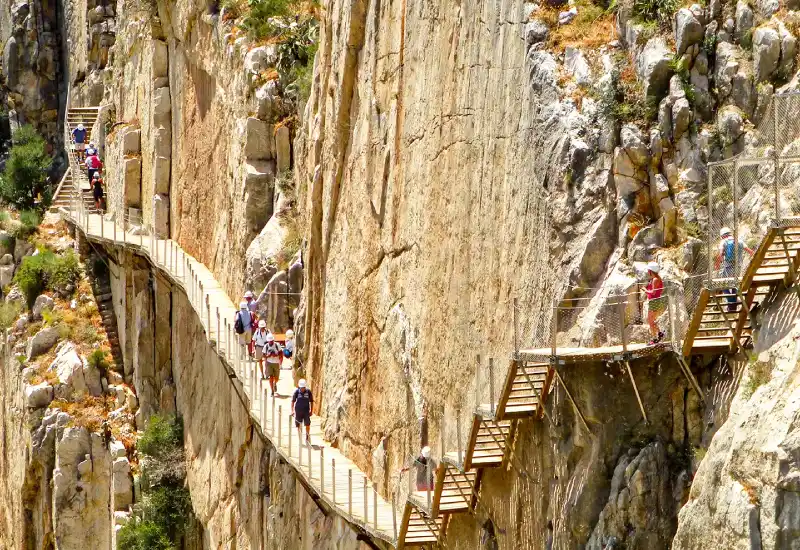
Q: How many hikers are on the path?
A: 13